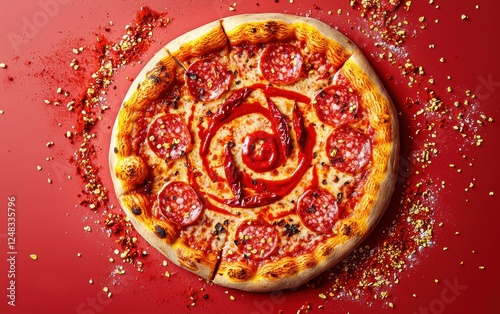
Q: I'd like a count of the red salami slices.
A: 8